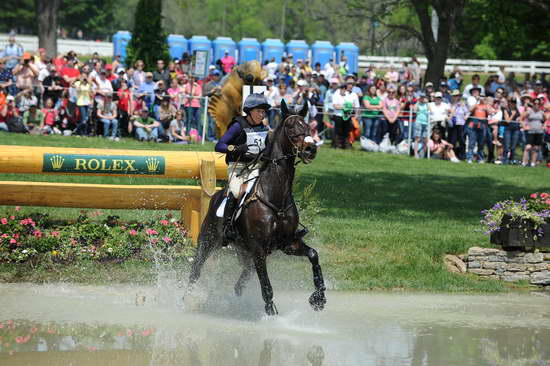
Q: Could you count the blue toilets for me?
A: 9